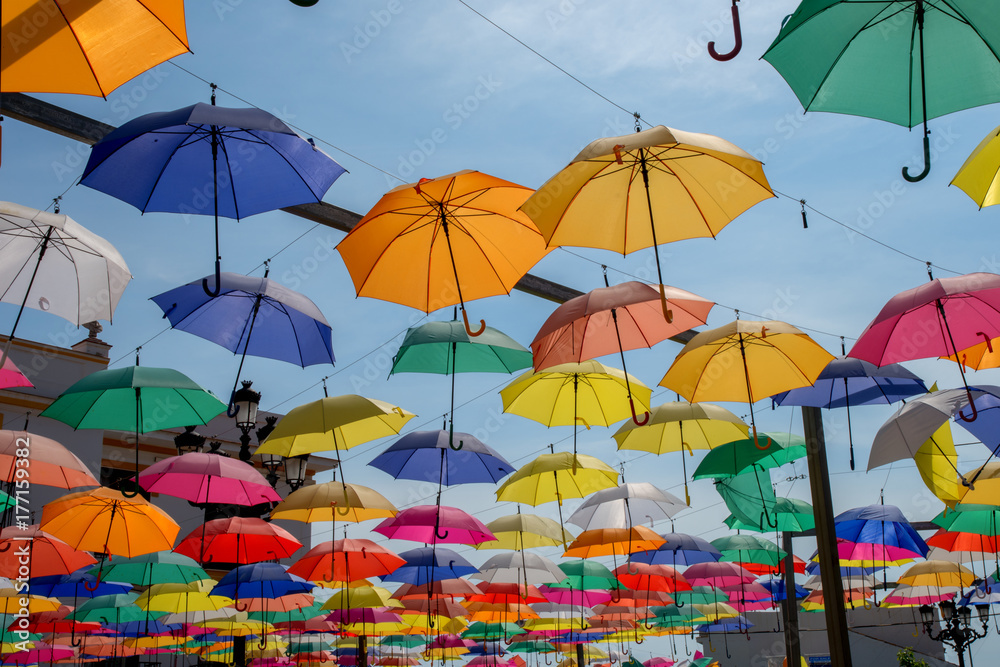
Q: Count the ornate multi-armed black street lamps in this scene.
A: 2